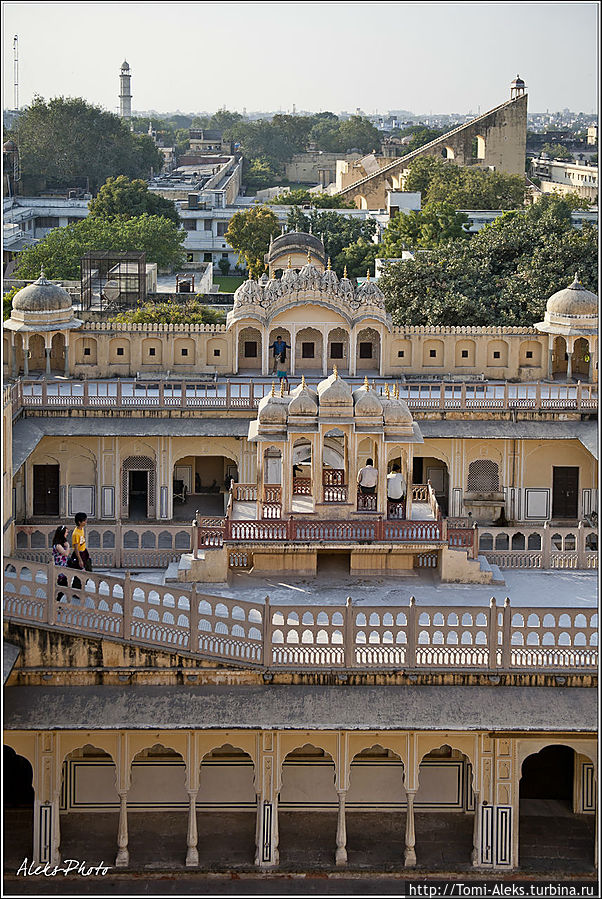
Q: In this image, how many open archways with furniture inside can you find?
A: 1